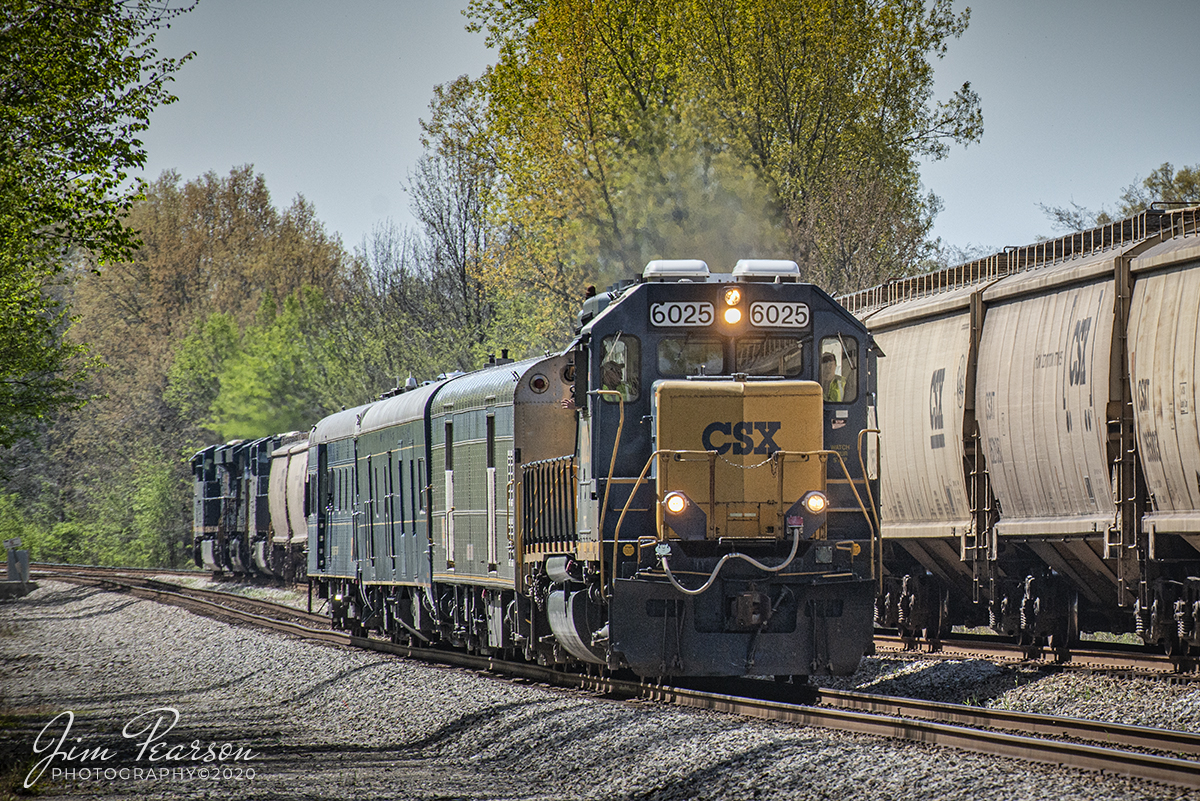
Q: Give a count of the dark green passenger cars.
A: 3